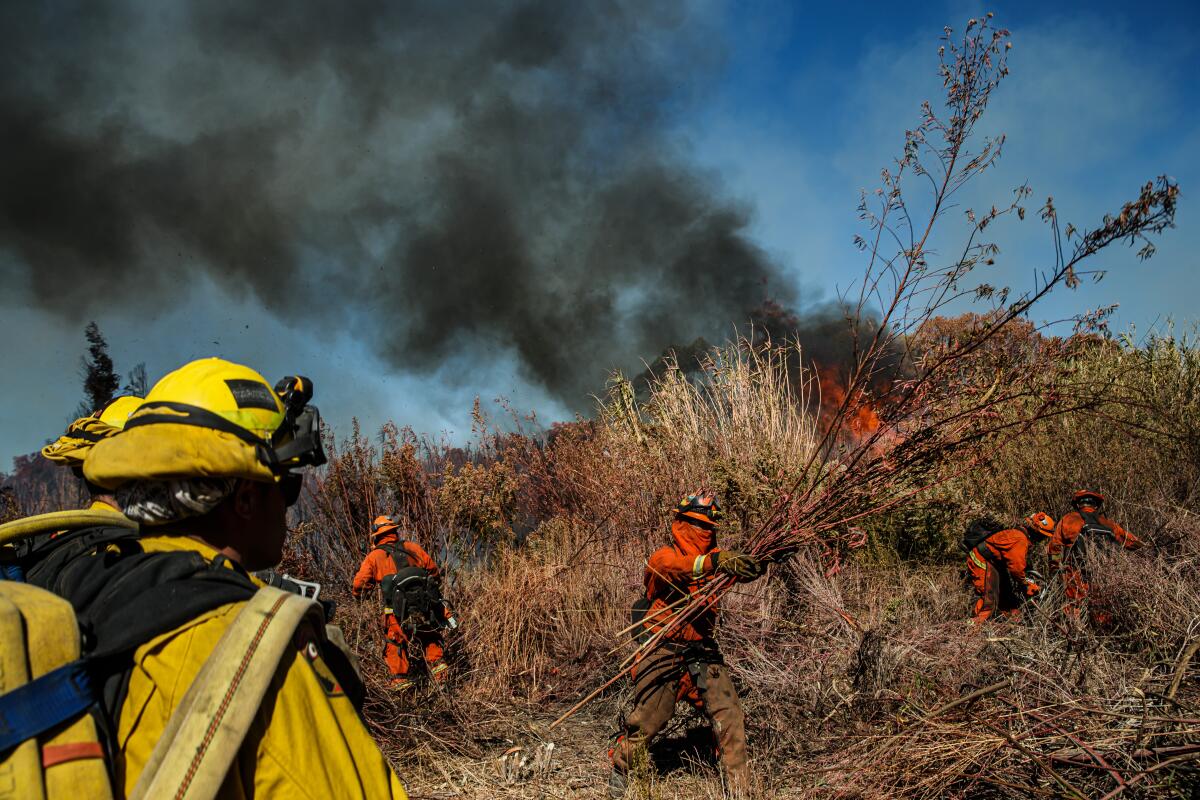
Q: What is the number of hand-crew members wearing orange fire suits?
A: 4